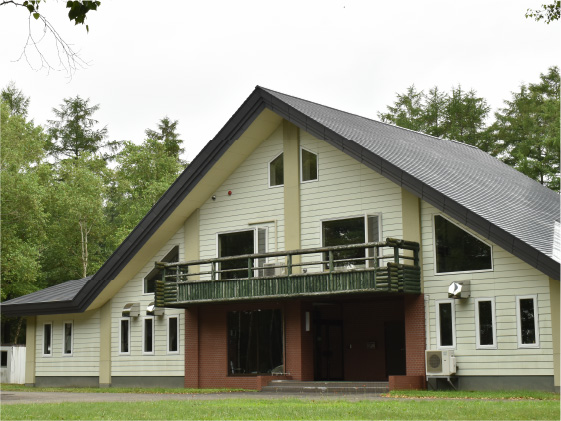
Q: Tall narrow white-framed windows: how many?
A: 8